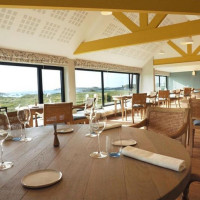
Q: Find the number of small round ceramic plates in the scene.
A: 3